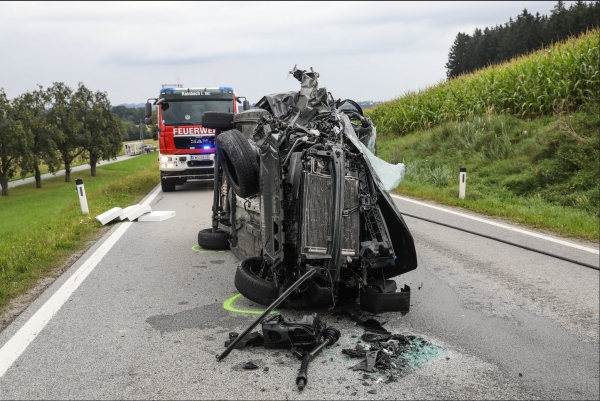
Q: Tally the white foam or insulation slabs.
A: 4